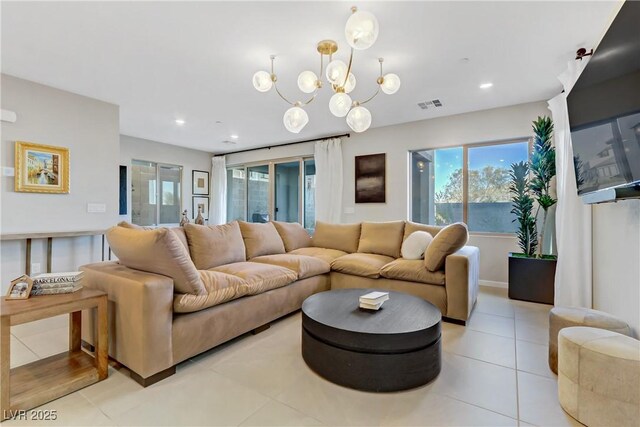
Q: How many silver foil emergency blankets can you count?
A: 0